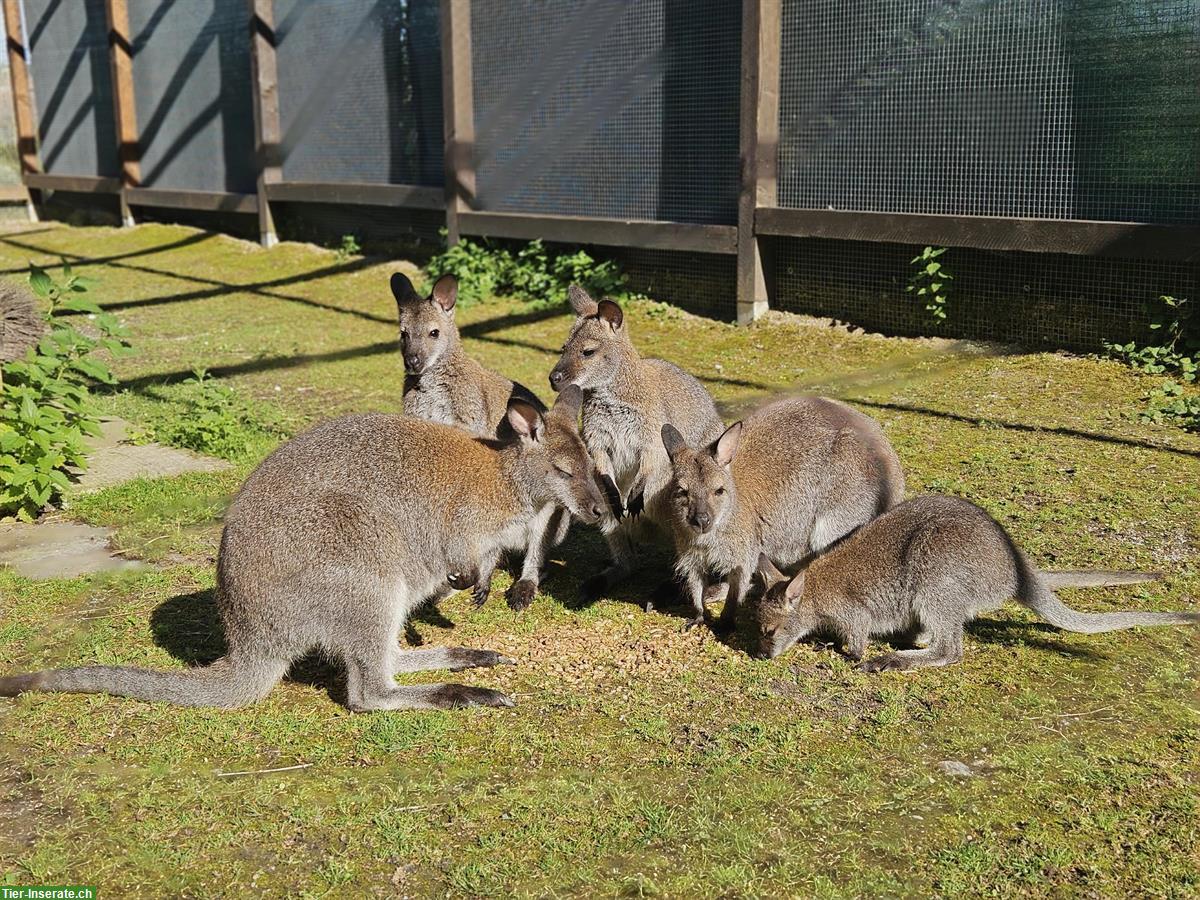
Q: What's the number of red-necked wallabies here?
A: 5